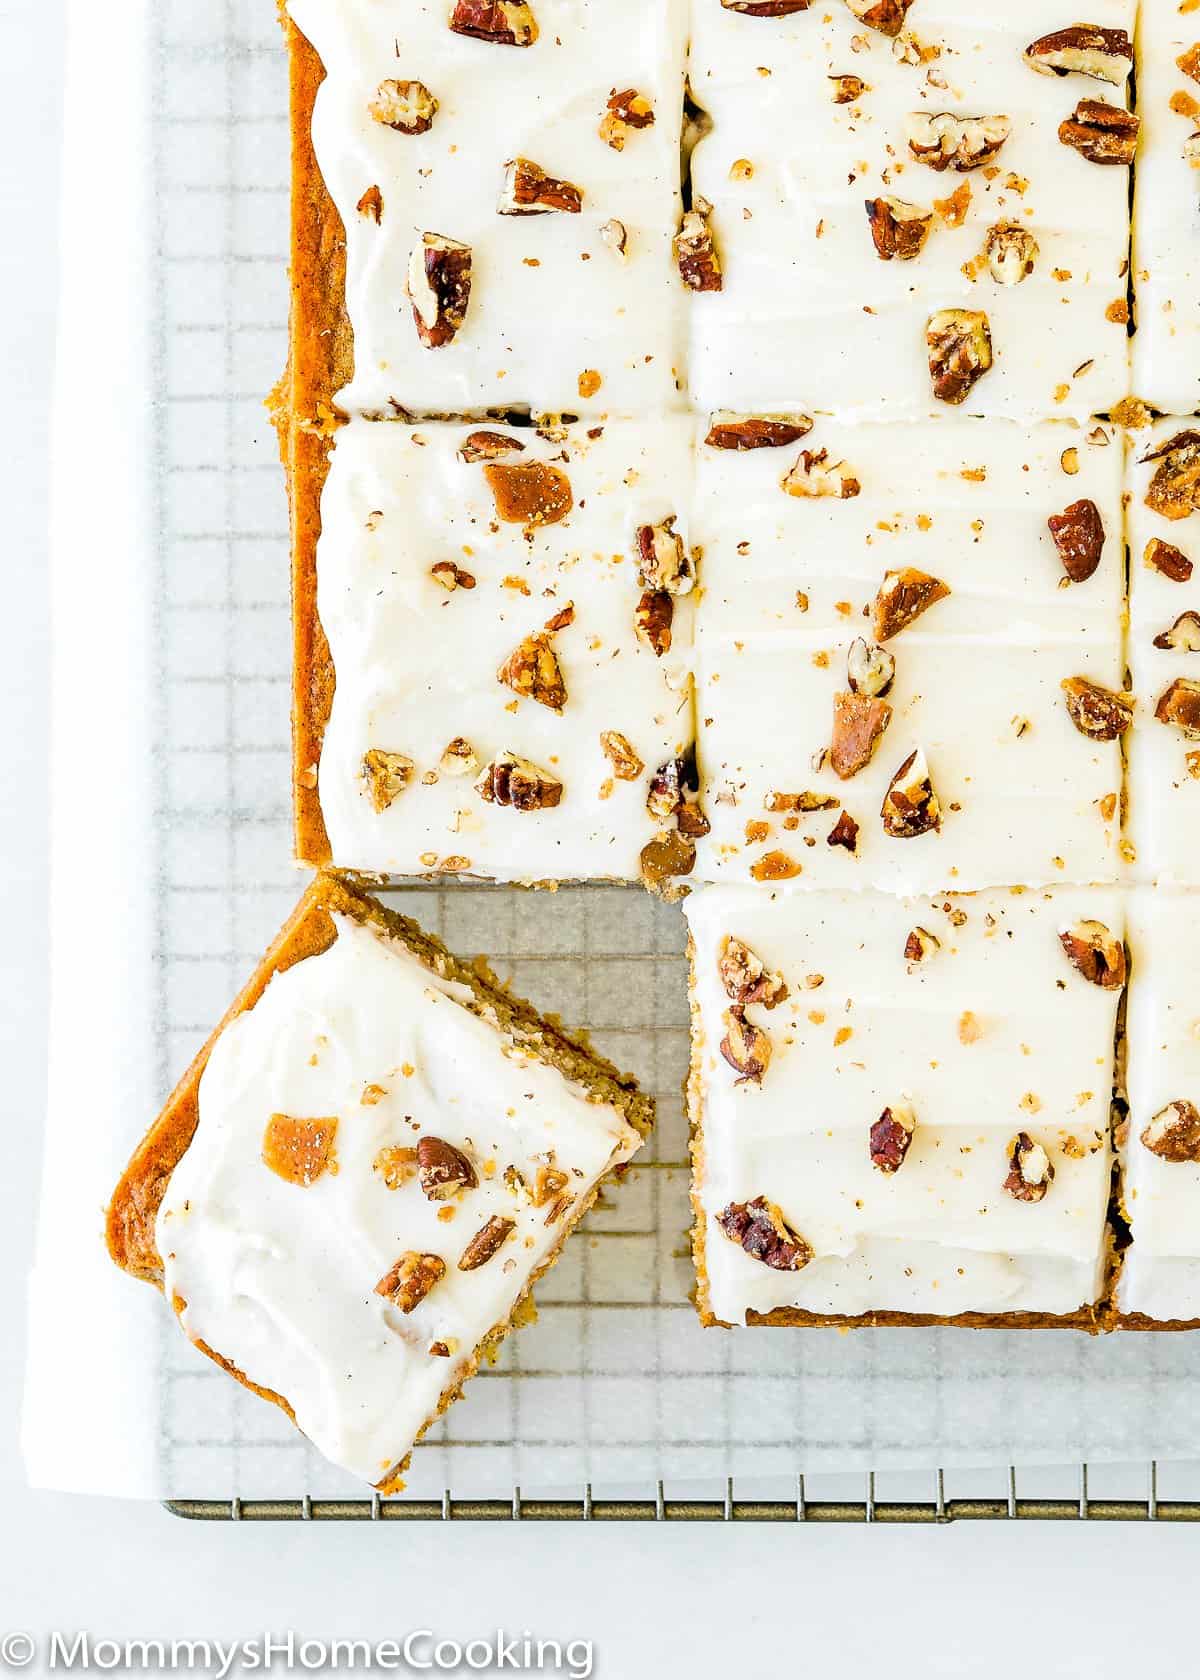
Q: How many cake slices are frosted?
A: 9